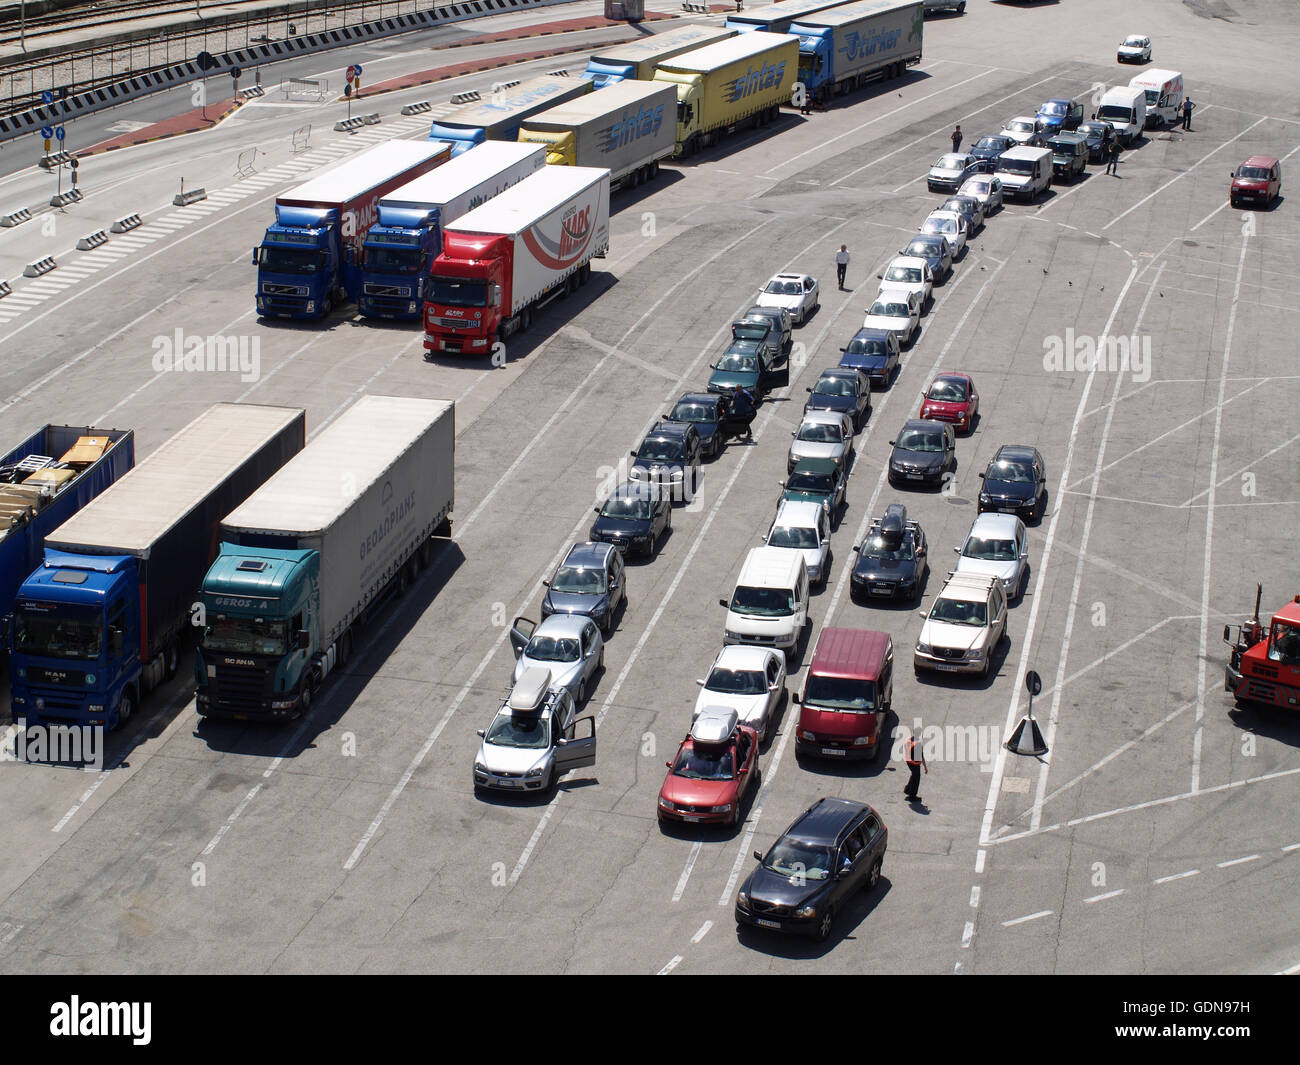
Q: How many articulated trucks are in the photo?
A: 12